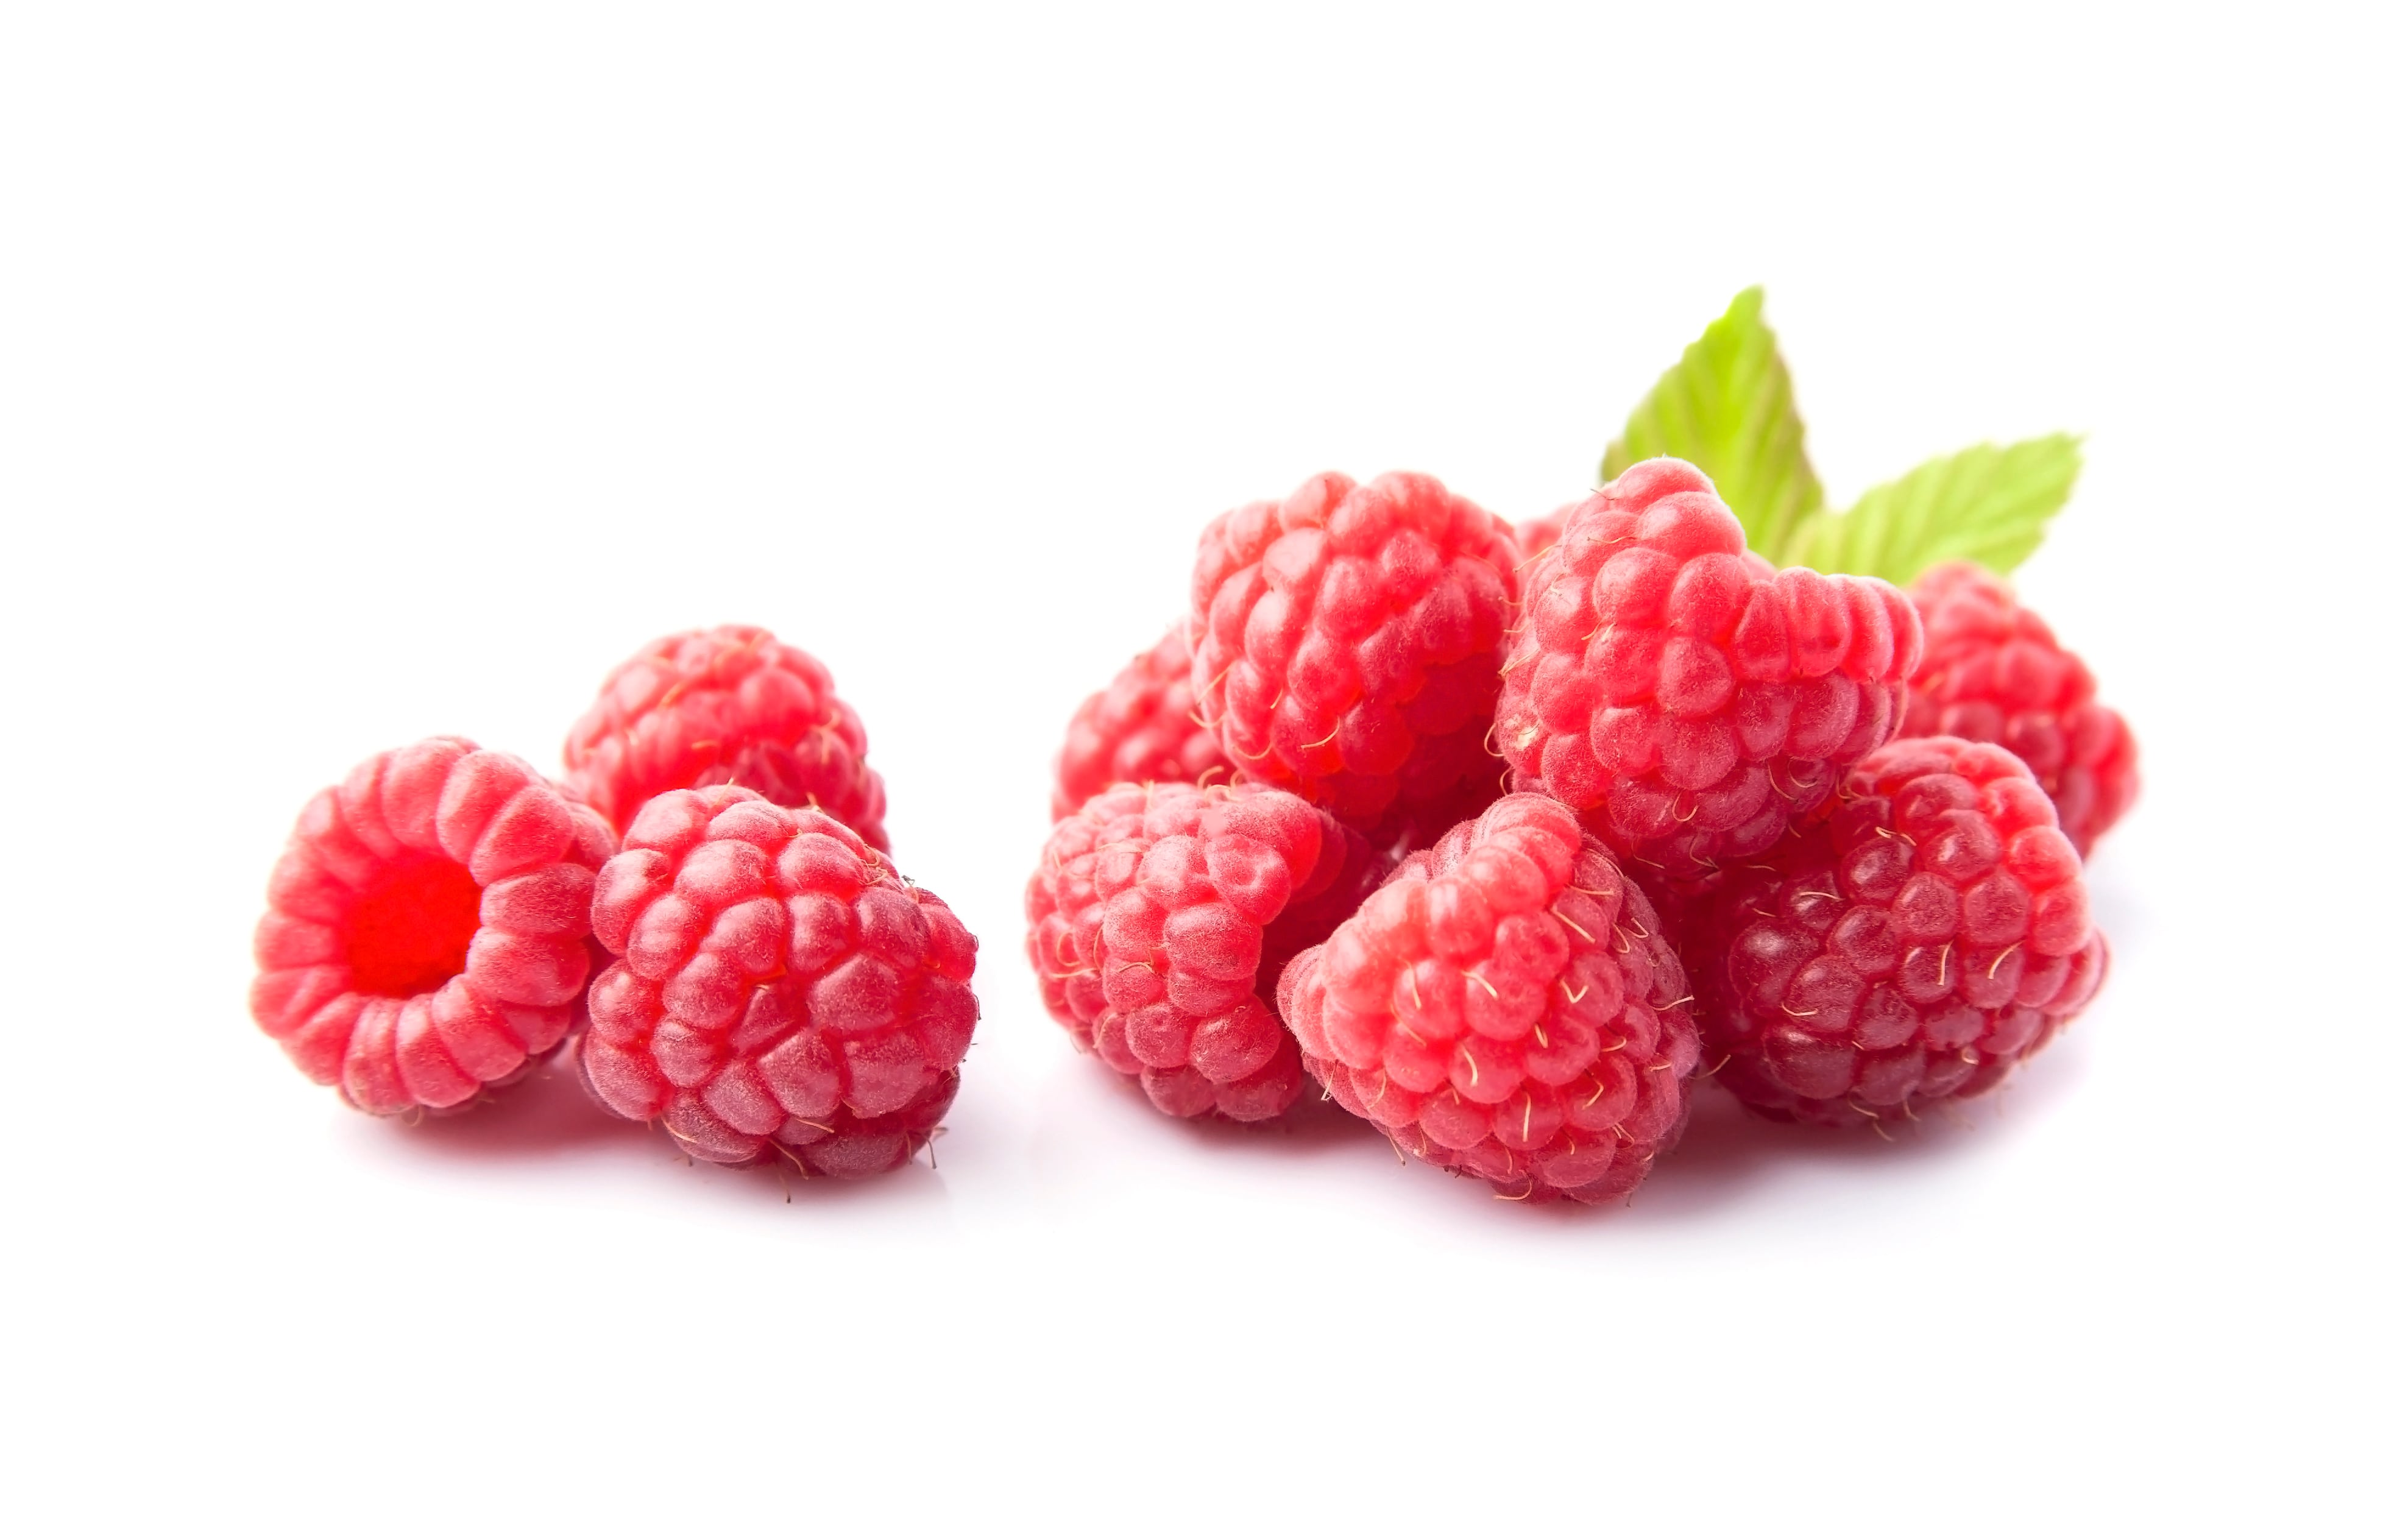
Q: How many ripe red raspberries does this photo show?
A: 11